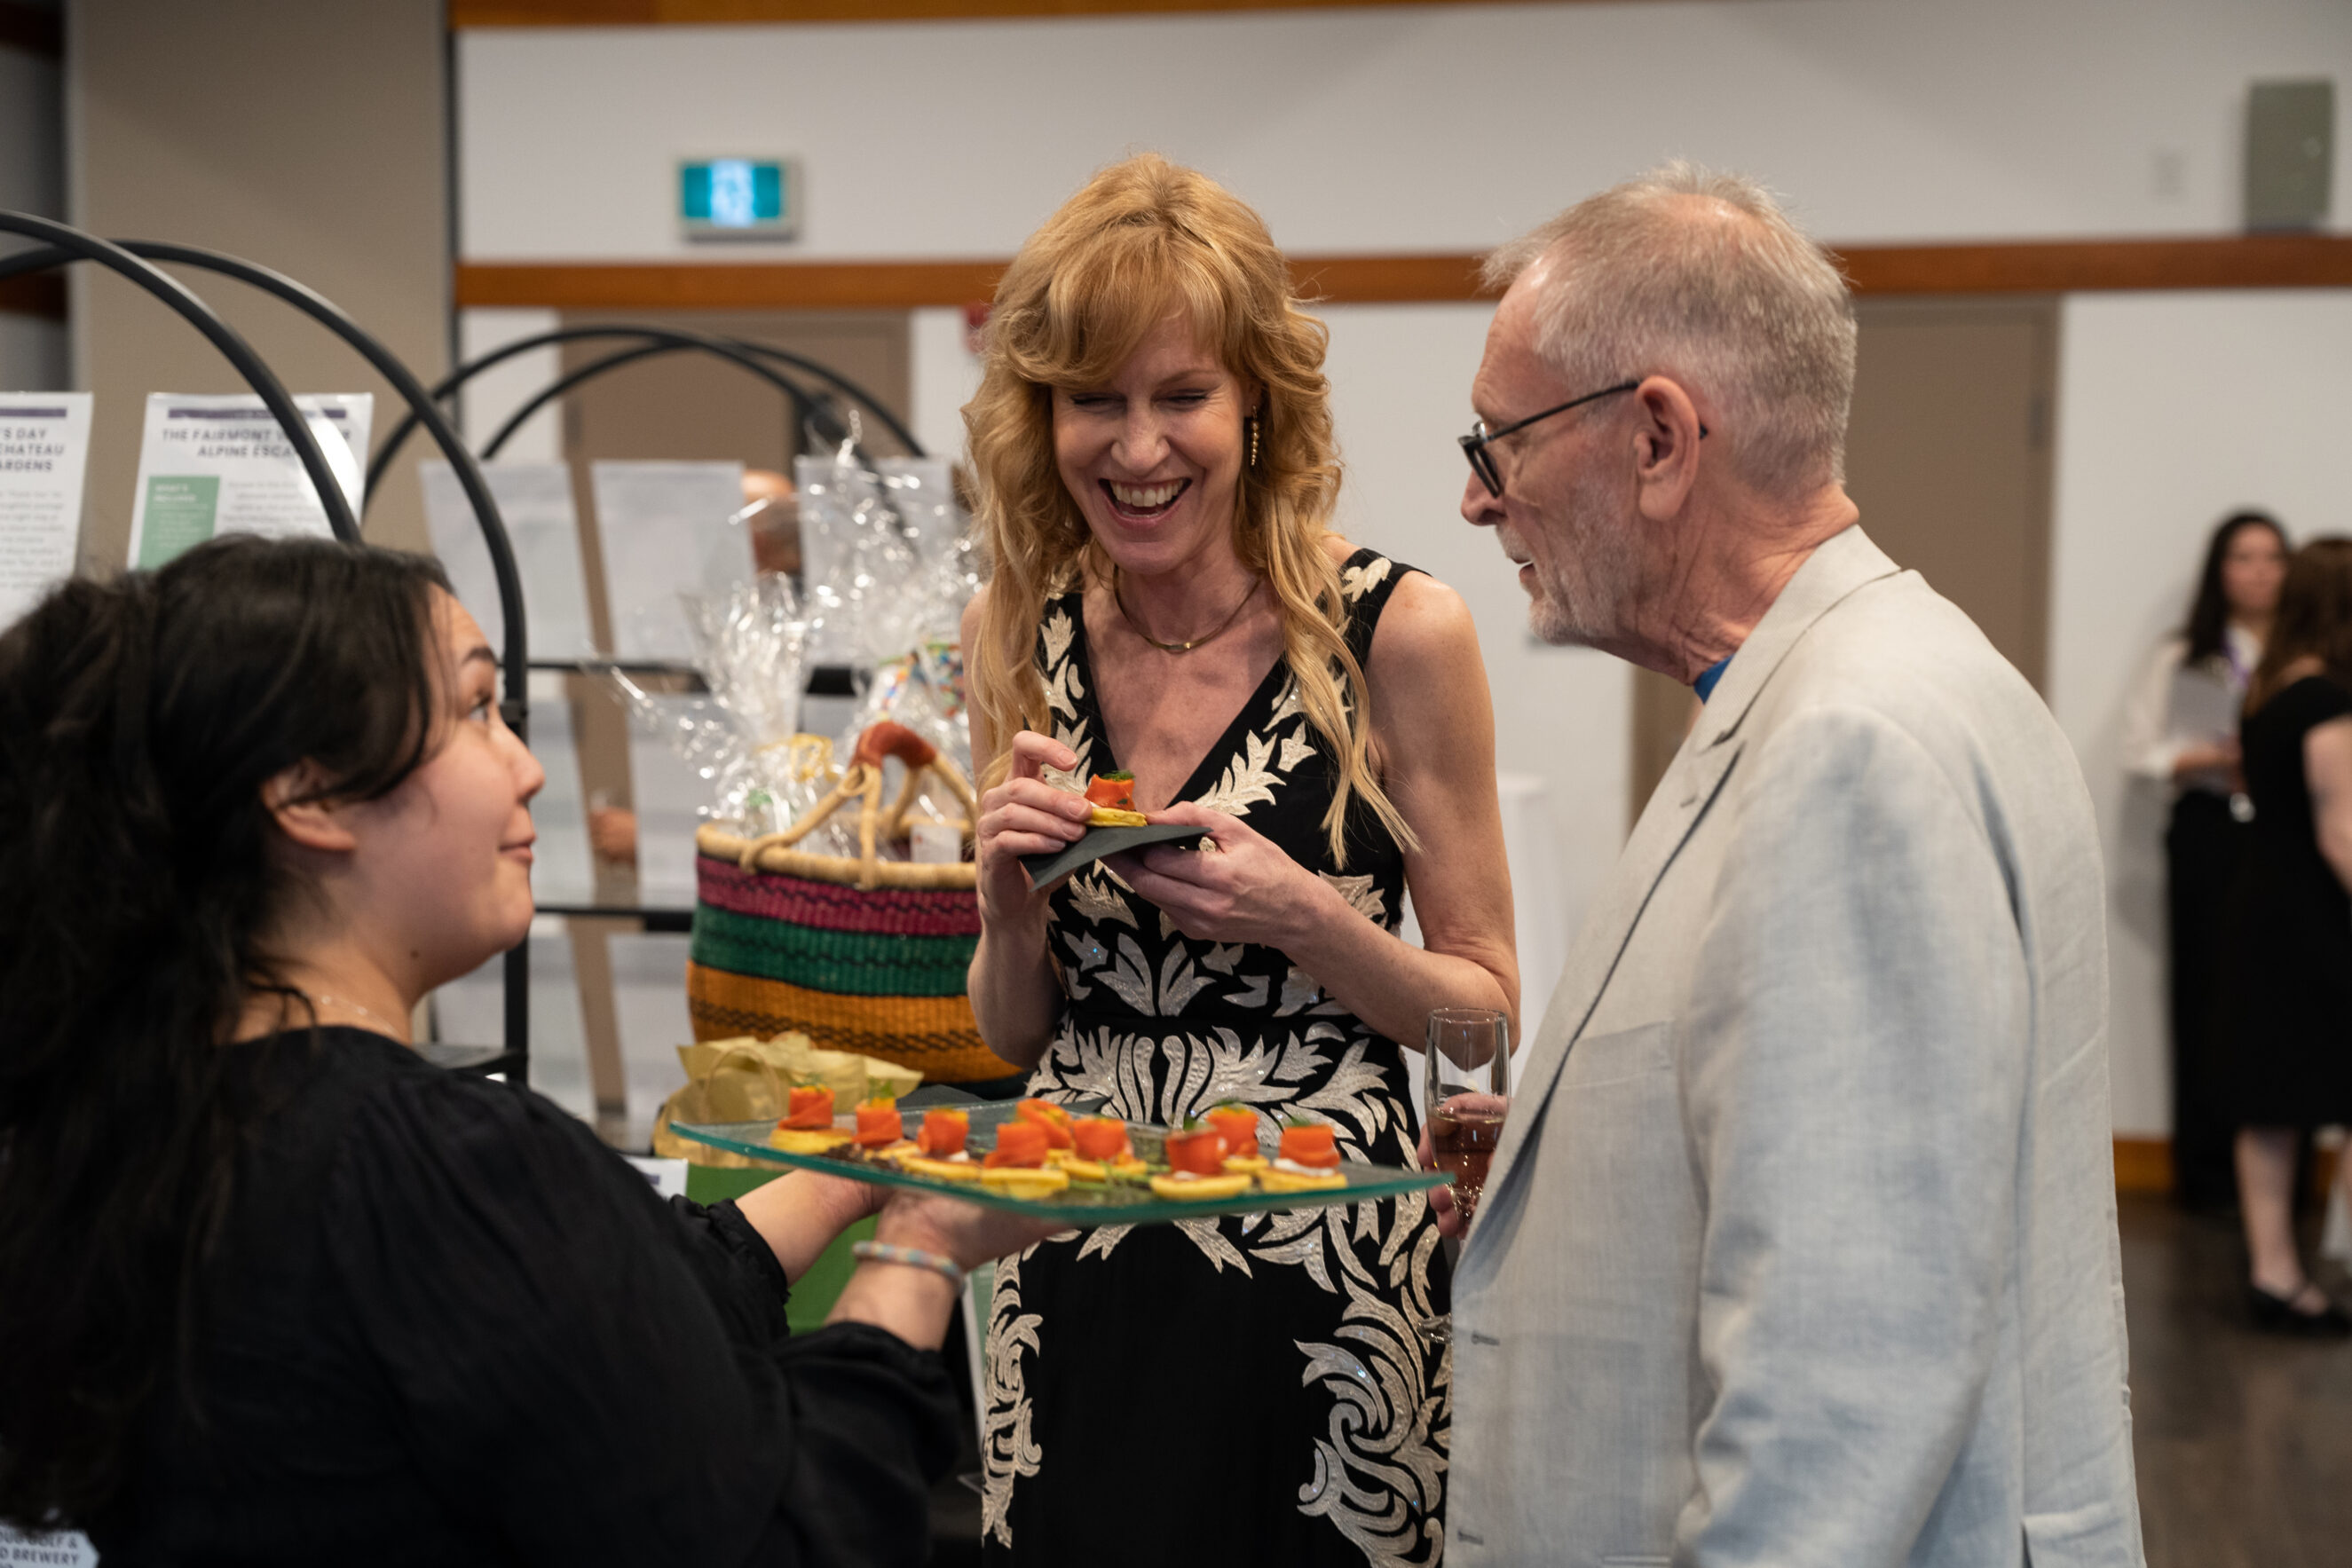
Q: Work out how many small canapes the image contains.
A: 10